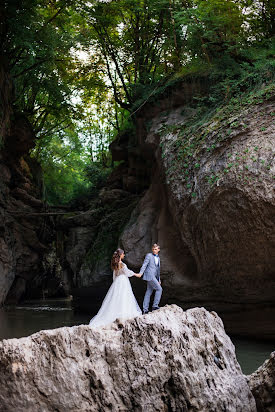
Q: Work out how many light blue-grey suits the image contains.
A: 1